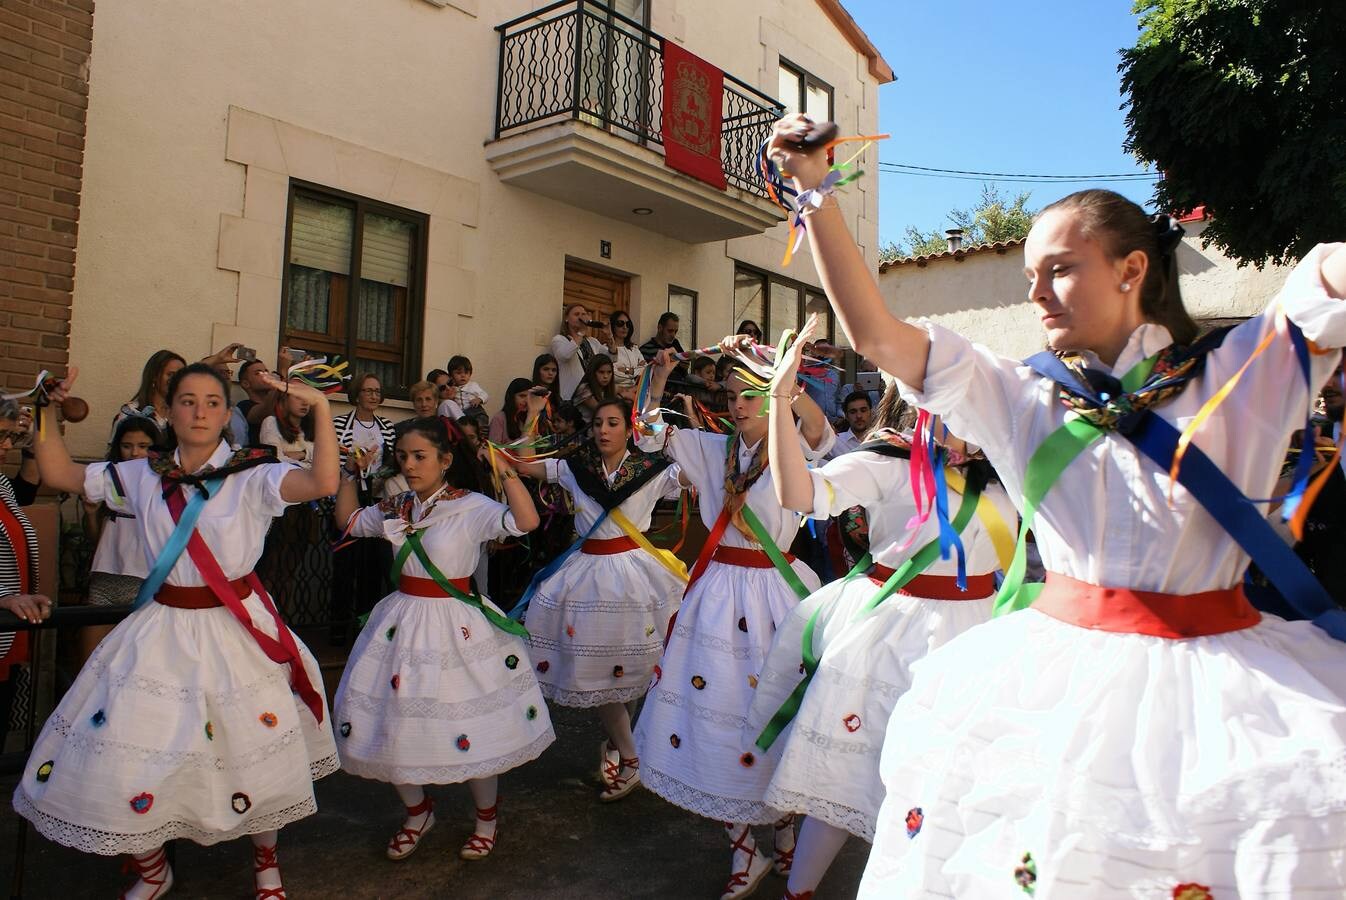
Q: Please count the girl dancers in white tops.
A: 6